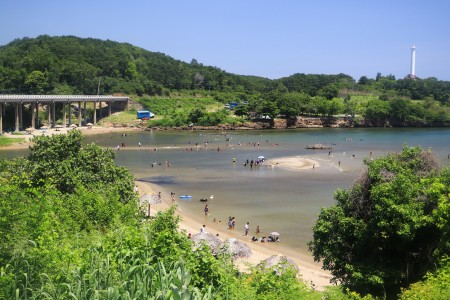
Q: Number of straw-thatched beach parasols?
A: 4